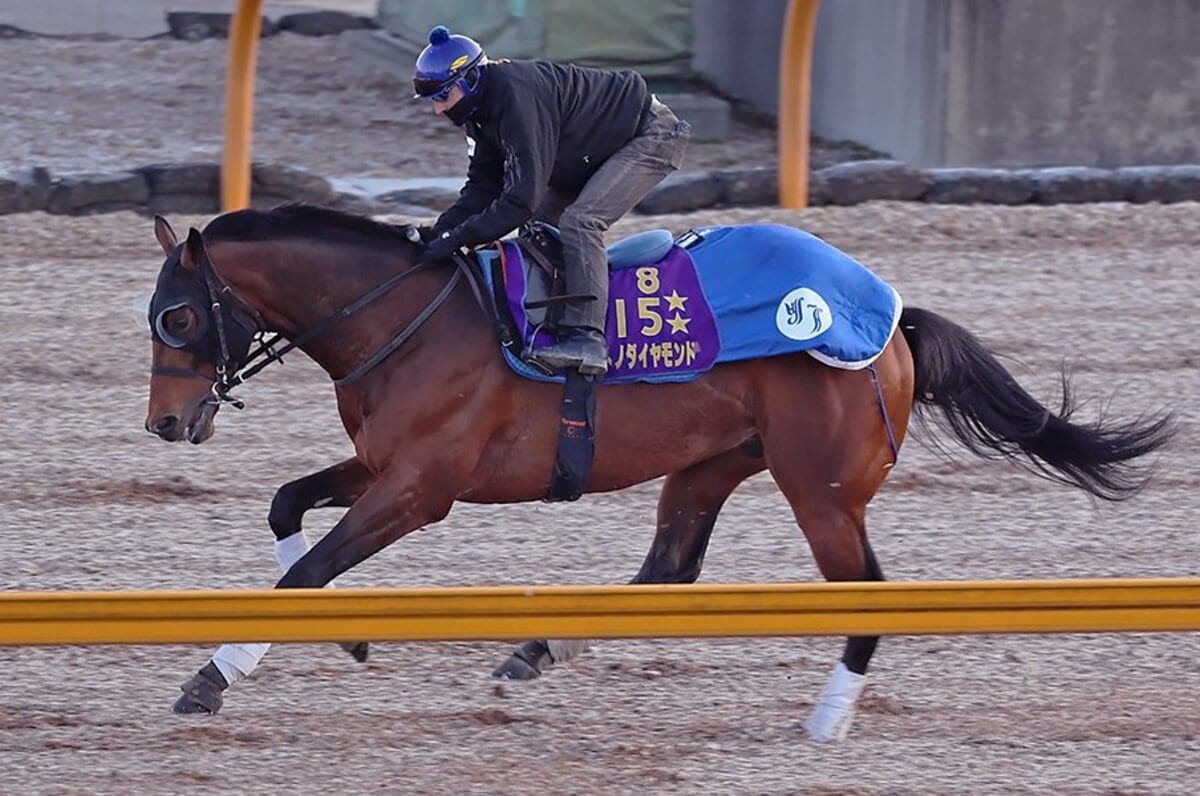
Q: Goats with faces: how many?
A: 0